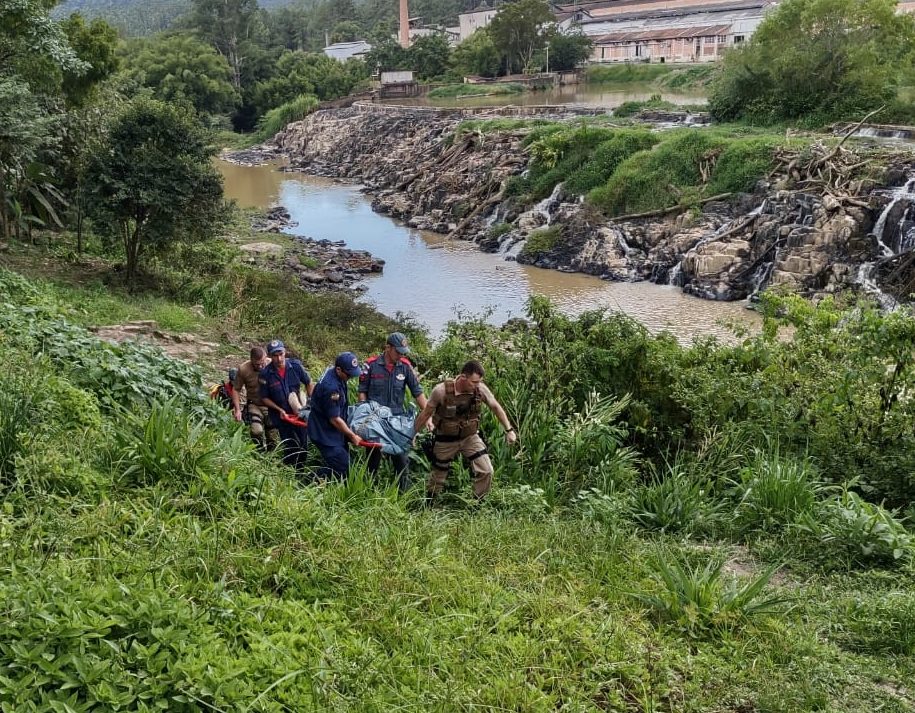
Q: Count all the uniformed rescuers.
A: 5